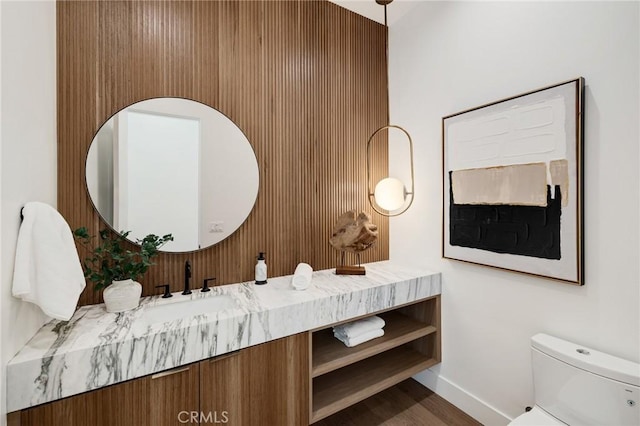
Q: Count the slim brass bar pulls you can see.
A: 2